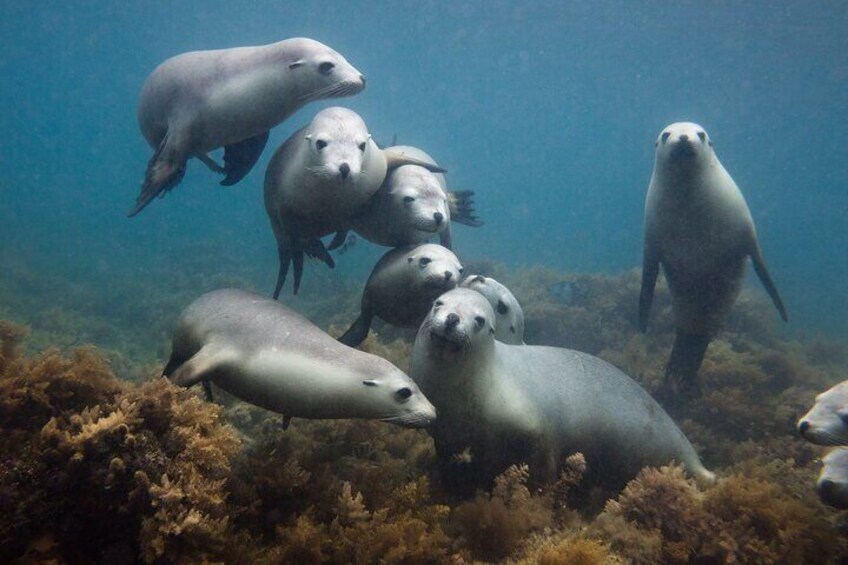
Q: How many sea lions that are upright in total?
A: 1